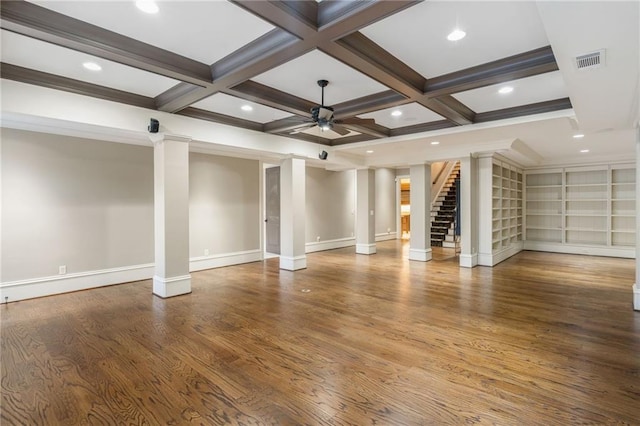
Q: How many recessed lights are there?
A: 10